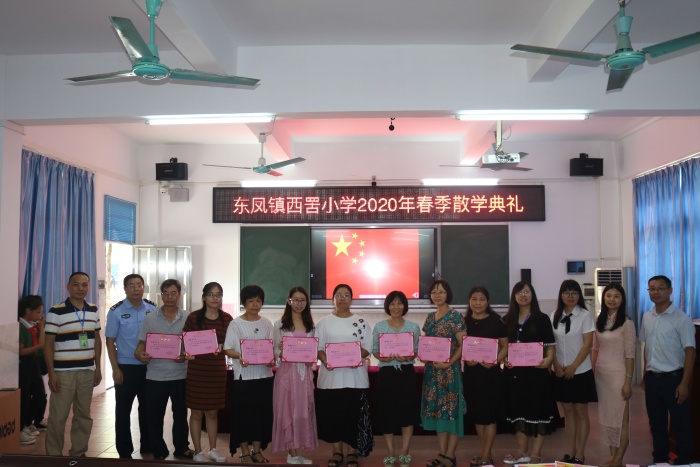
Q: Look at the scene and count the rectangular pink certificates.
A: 9